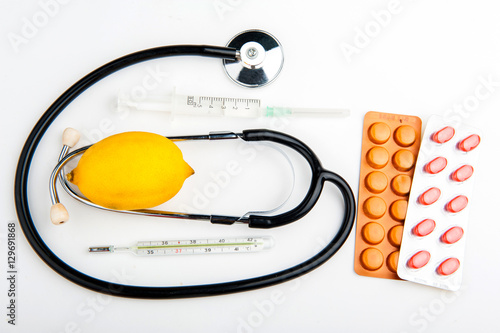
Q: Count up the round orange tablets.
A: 12